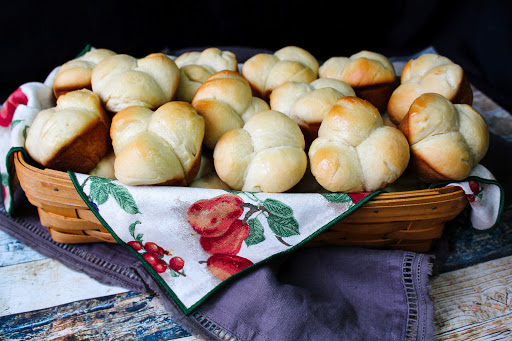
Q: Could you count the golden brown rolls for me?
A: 13